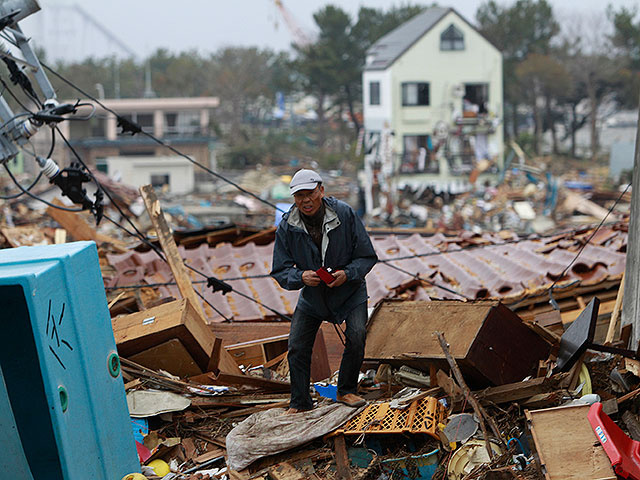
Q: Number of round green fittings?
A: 2